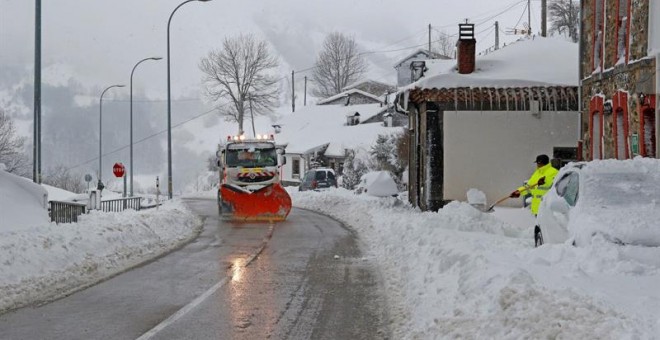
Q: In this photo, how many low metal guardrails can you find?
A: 2